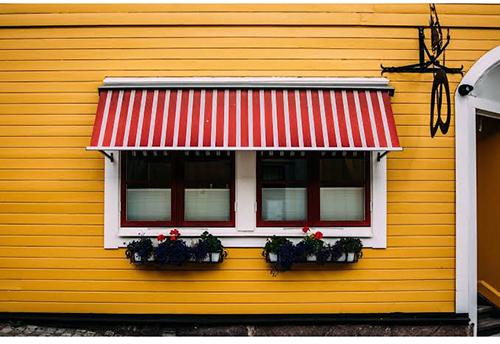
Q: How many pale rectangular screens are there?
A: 4